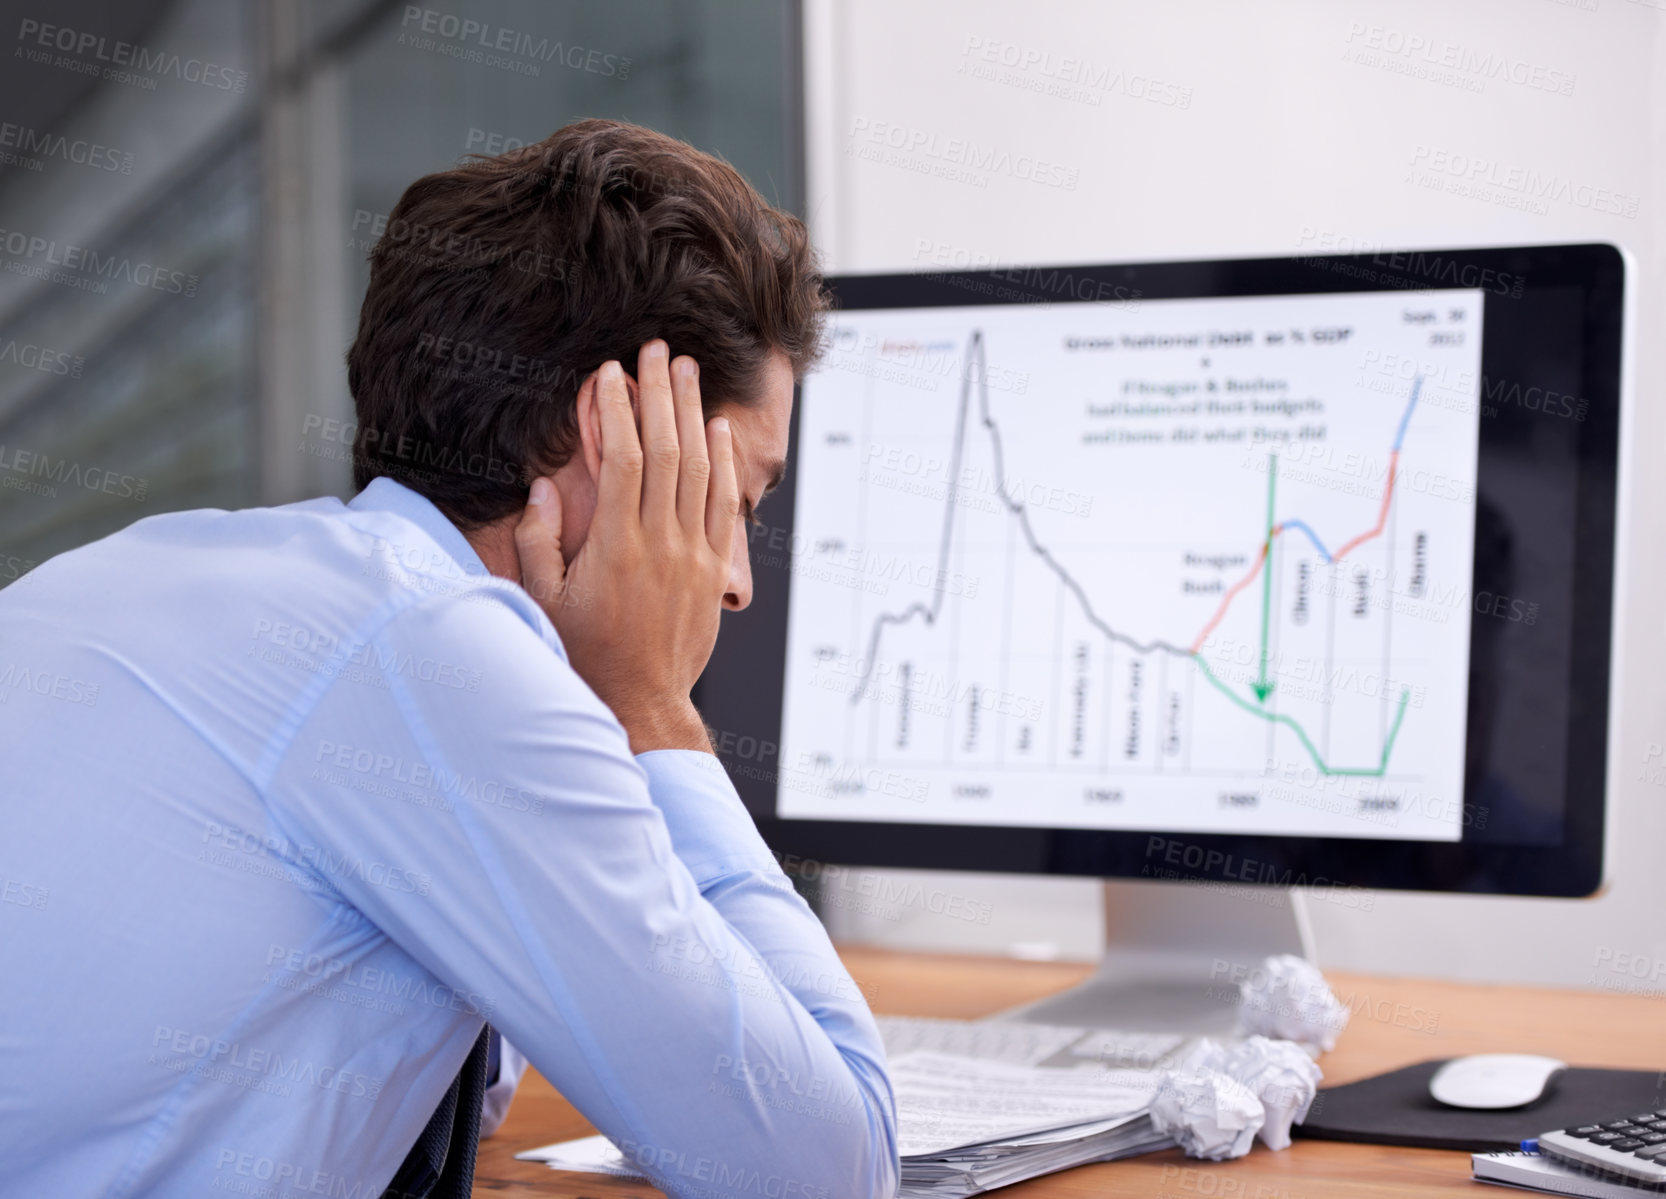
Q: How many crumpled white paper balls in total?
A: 3